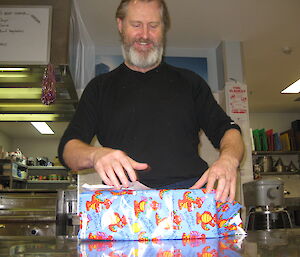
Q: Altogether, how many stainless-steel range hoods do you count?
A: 1